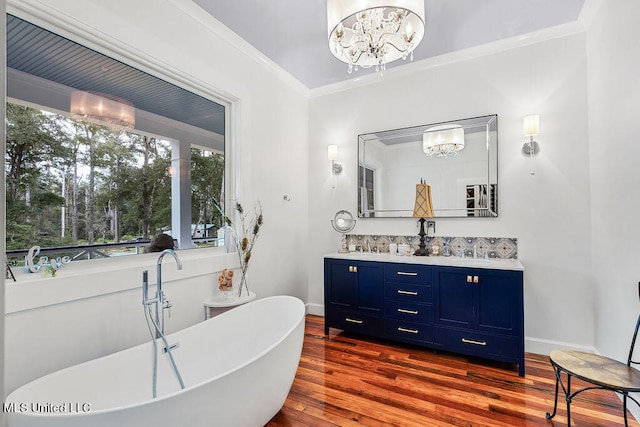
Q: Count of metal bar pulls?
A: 6